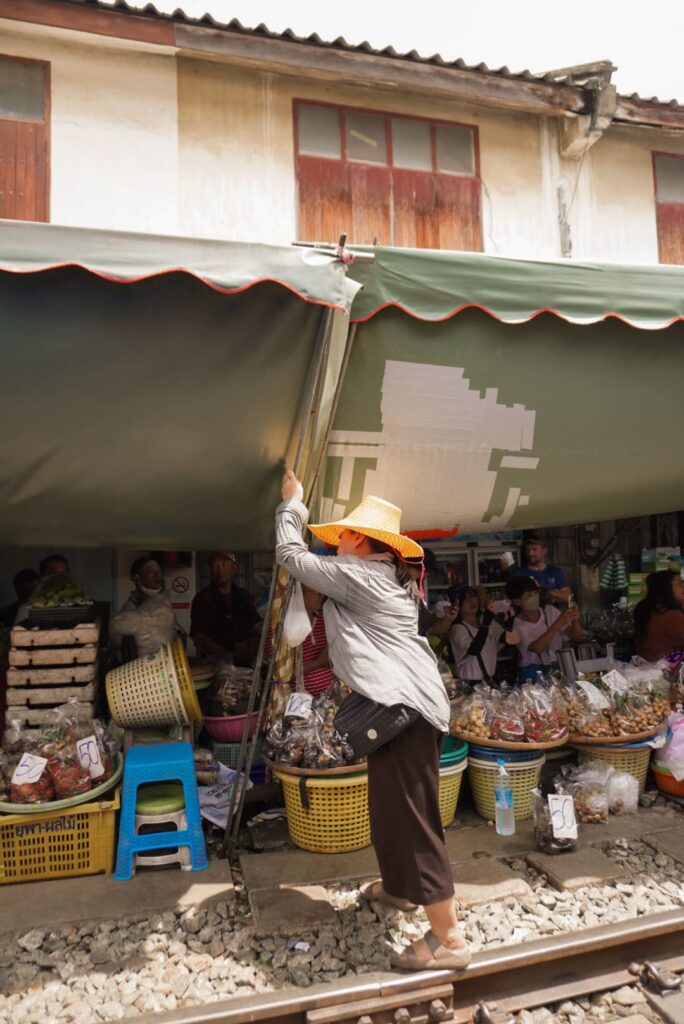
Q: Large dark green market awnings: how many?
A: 2